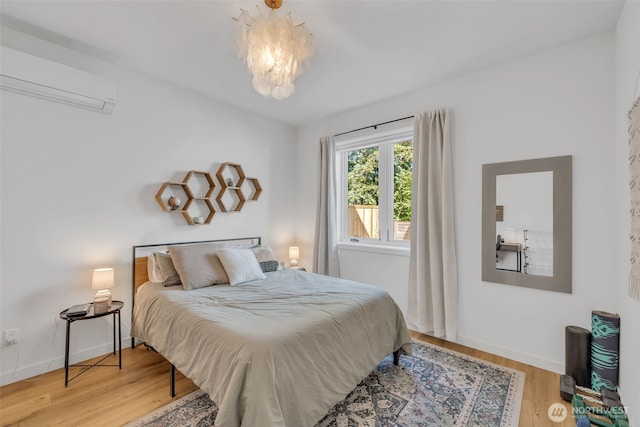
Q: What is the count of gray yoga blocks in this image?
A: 0